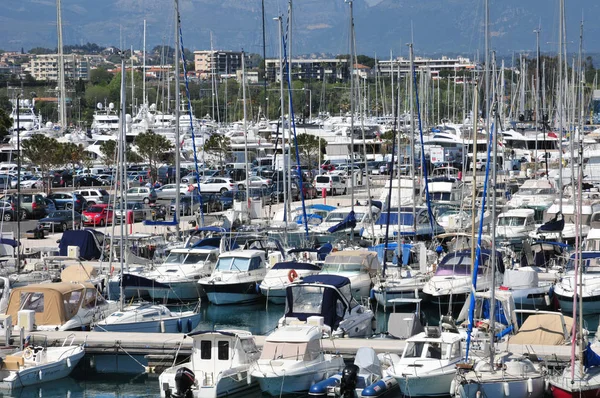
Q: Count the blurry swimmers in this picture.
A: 0